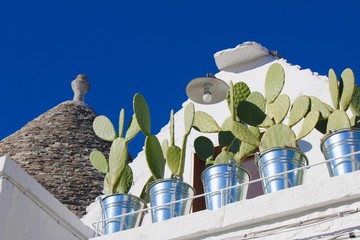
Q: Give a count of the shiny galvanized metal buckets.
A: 5